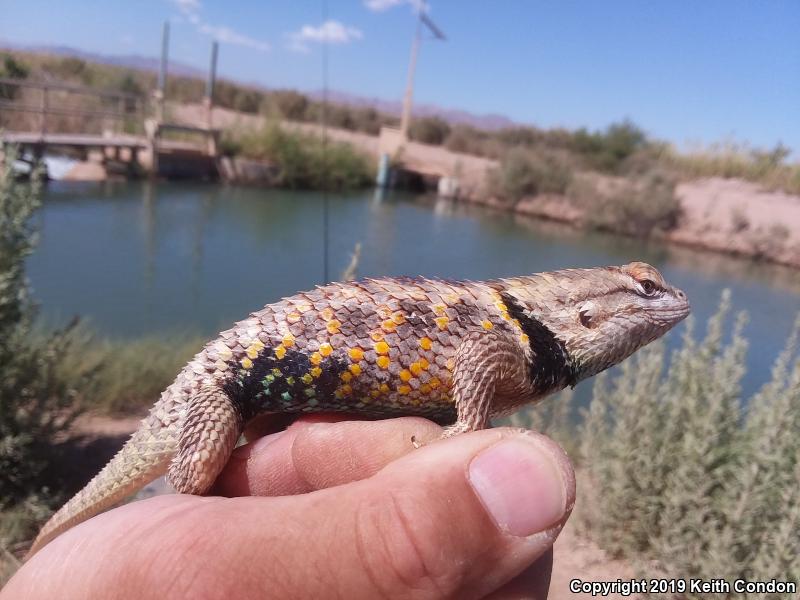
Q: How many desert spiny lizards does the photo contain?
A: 1